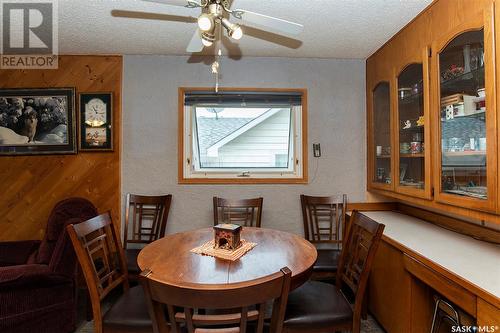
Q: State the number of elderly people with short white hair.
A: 0